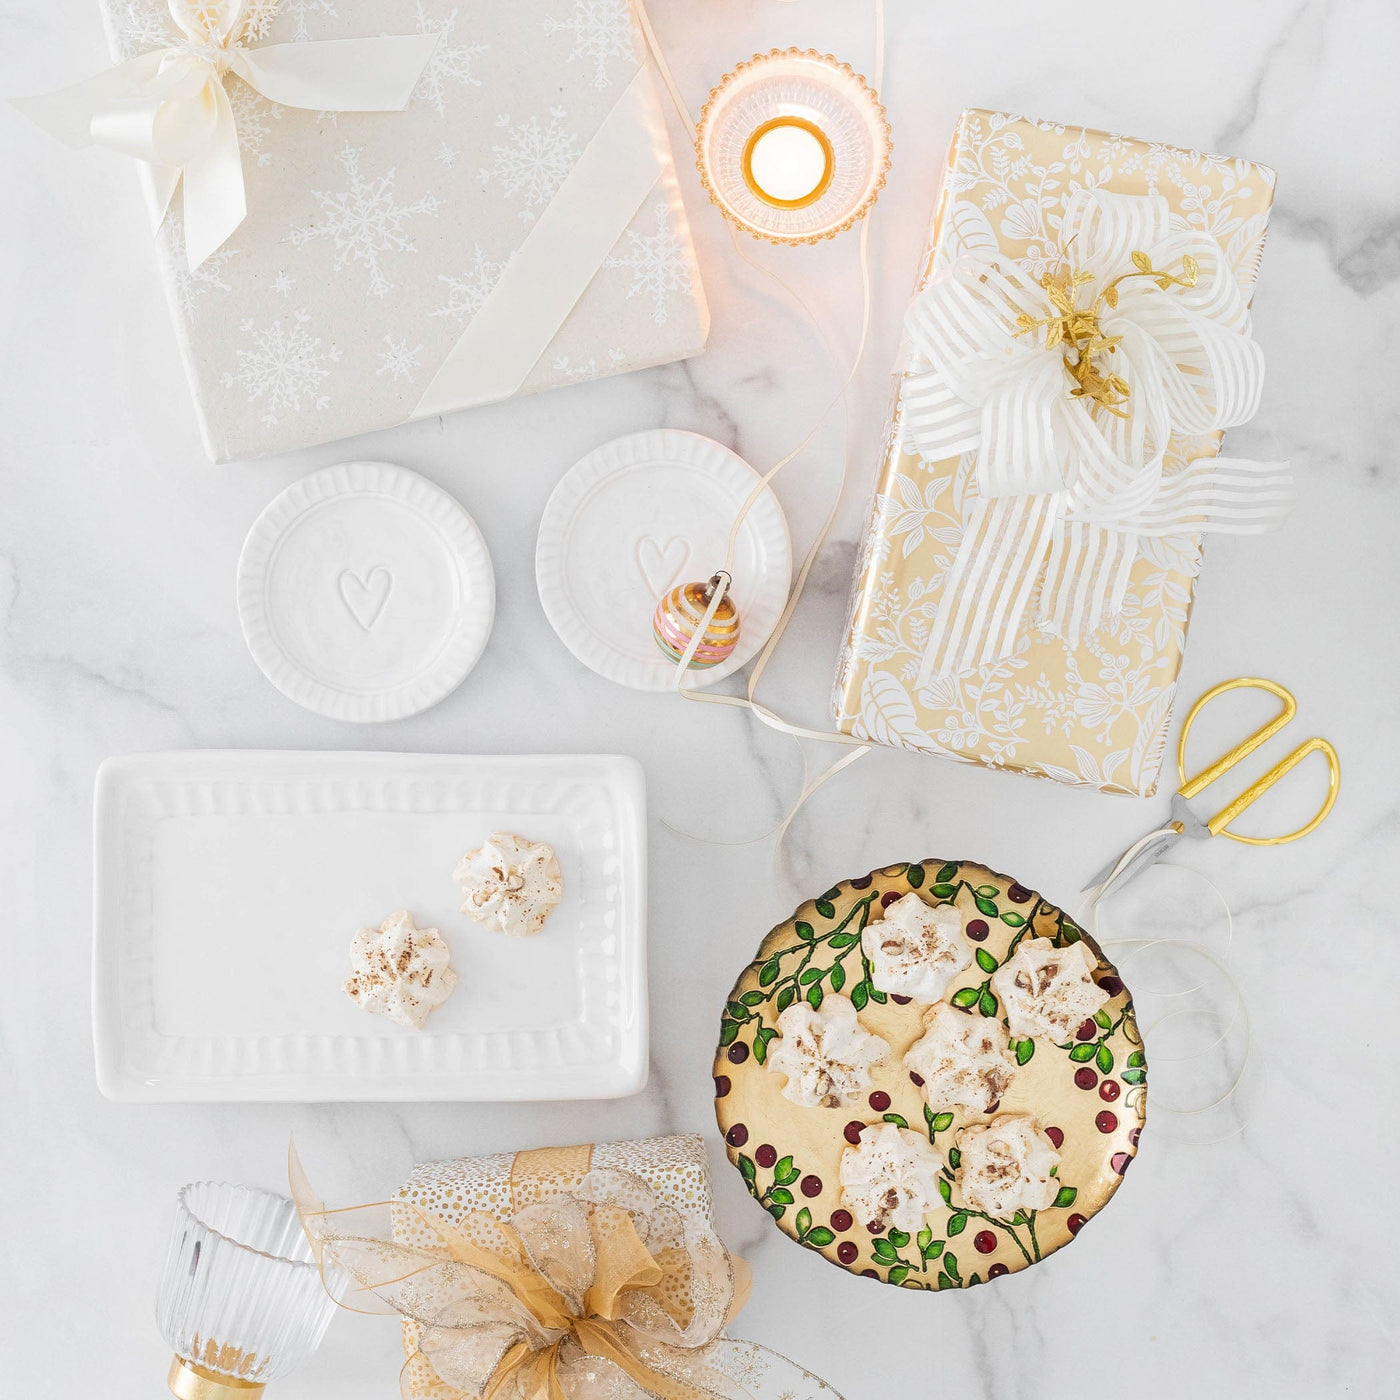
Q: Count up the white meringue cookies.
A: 8